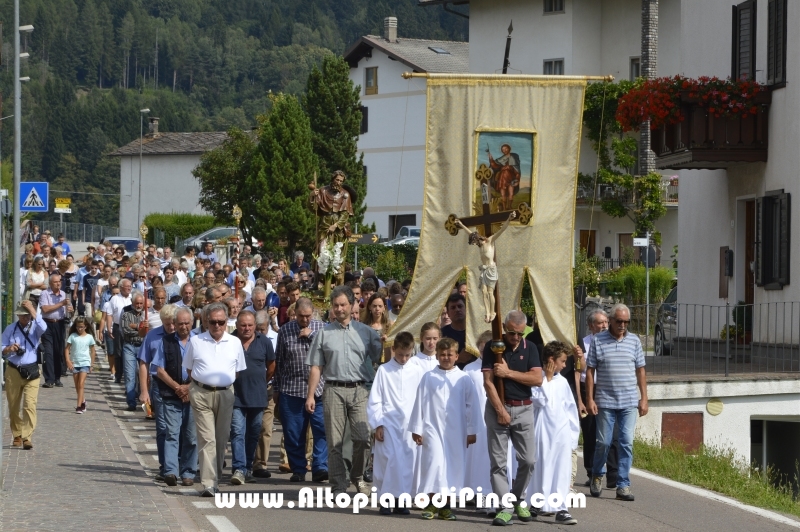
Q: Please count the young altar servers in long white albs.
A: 5